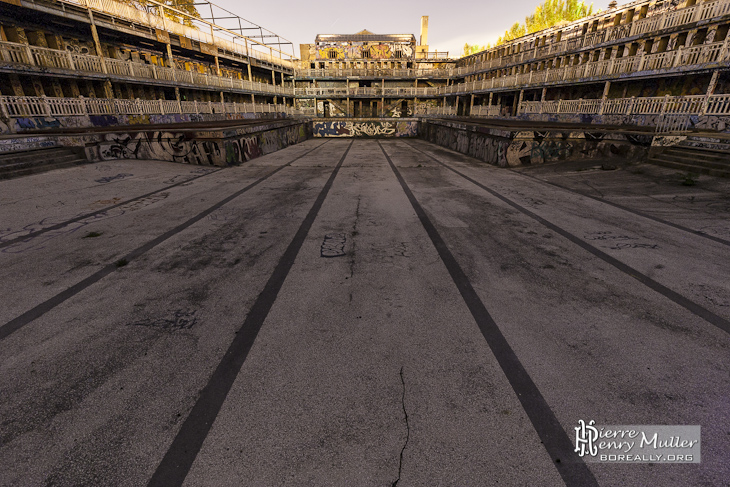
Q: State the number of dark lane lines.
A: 6